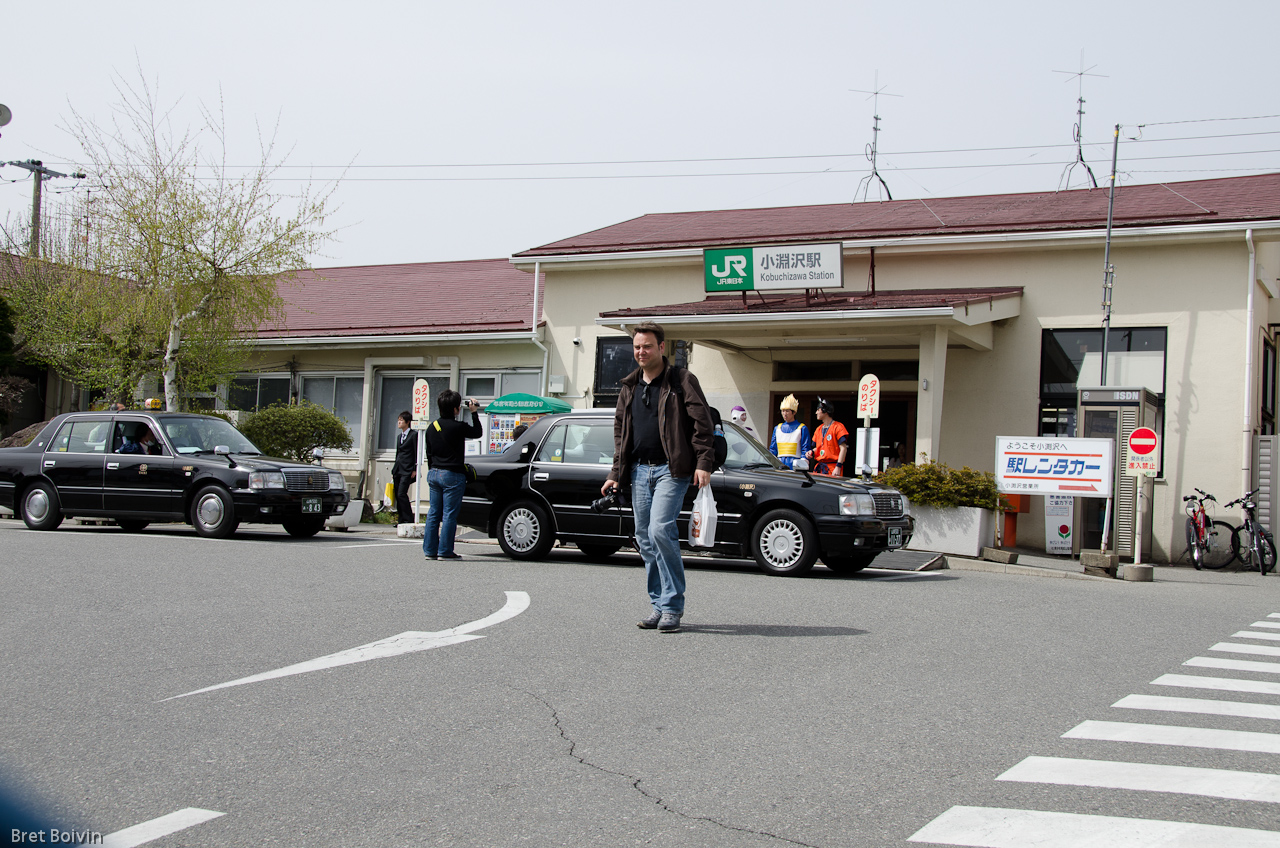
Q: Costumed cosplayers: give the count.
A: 3